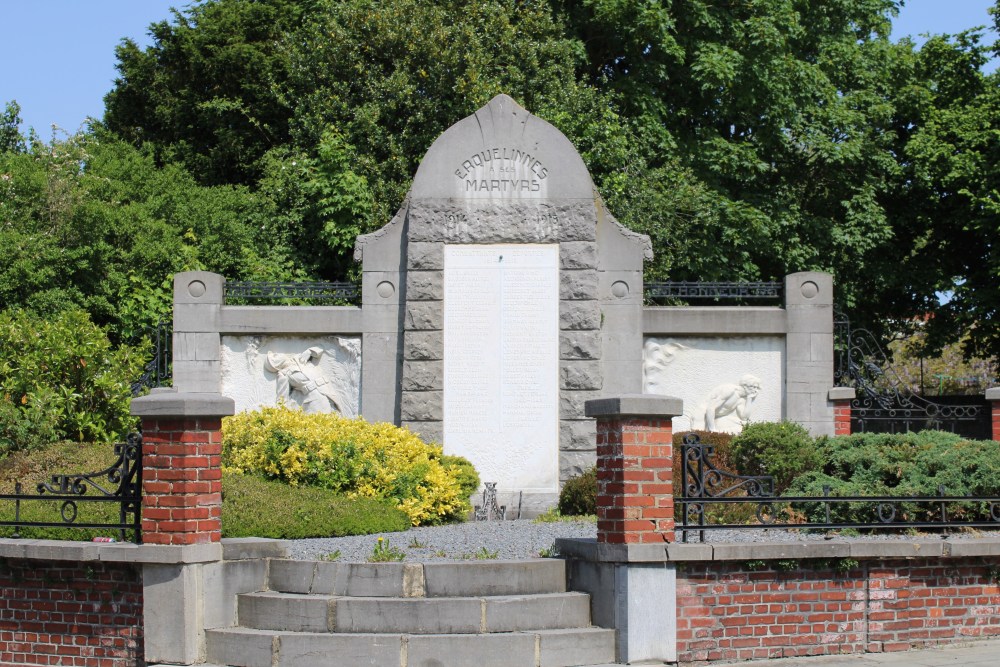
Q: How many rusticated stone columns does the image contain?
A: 2